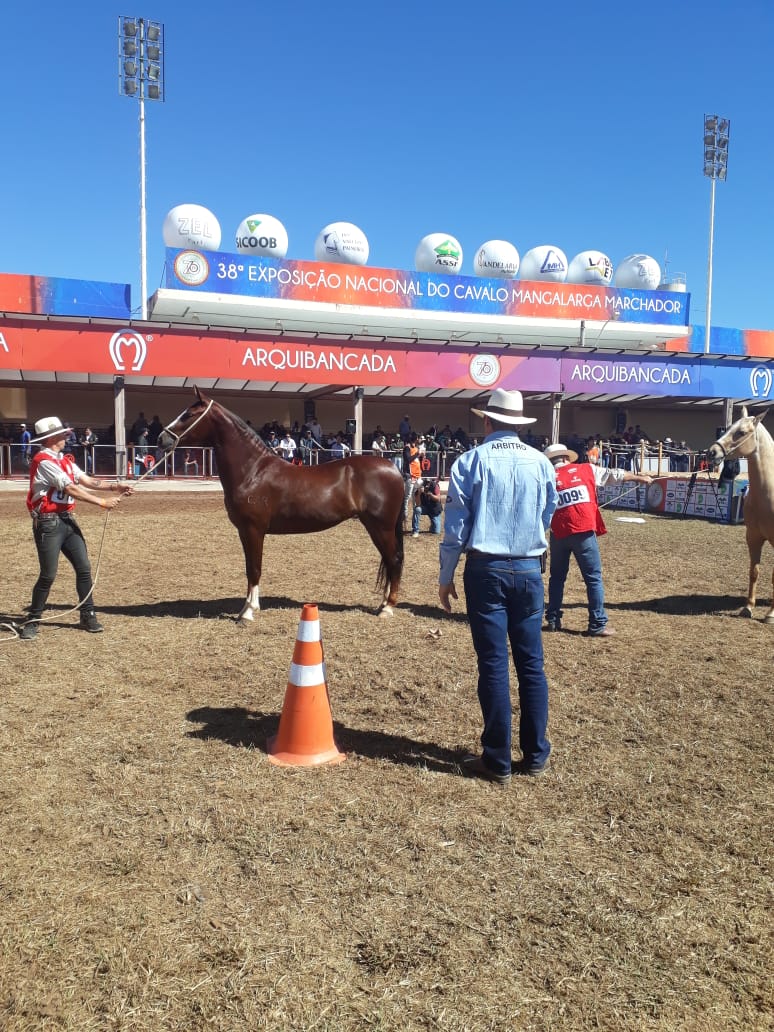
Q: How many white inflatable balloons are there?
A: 8